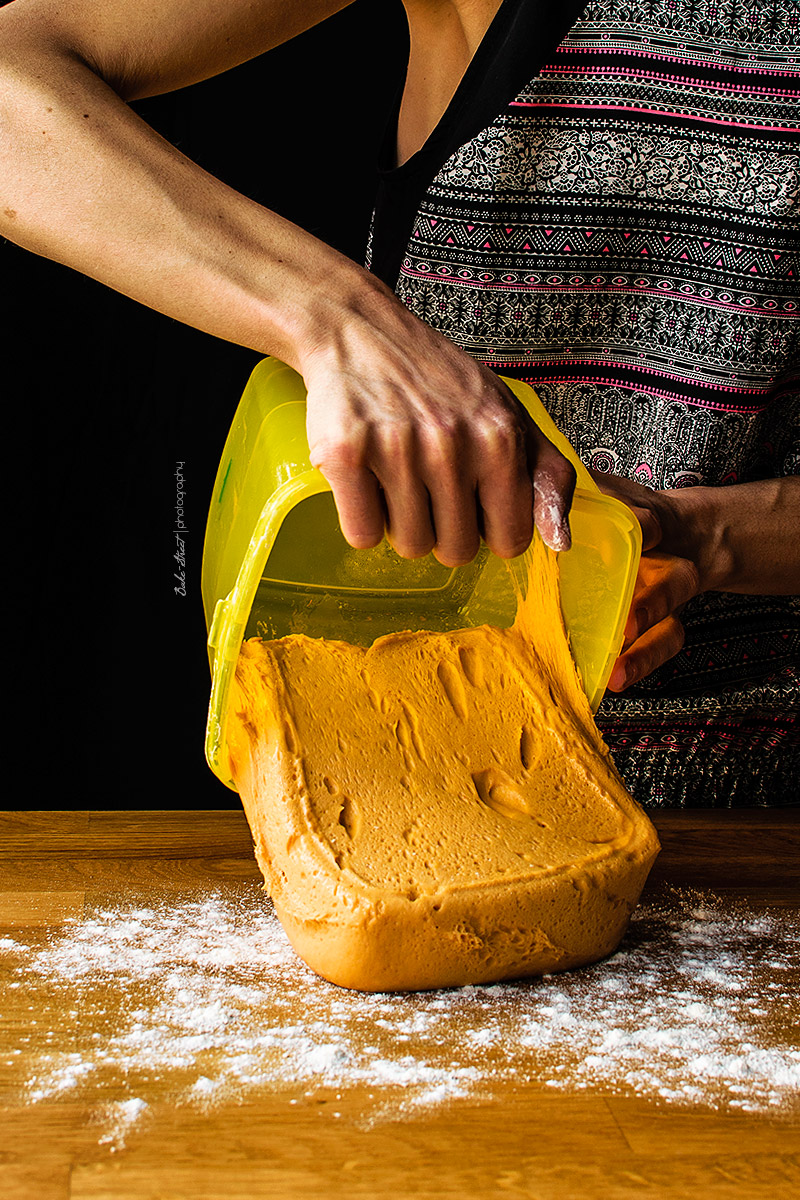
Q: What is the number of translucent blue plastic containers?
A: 0